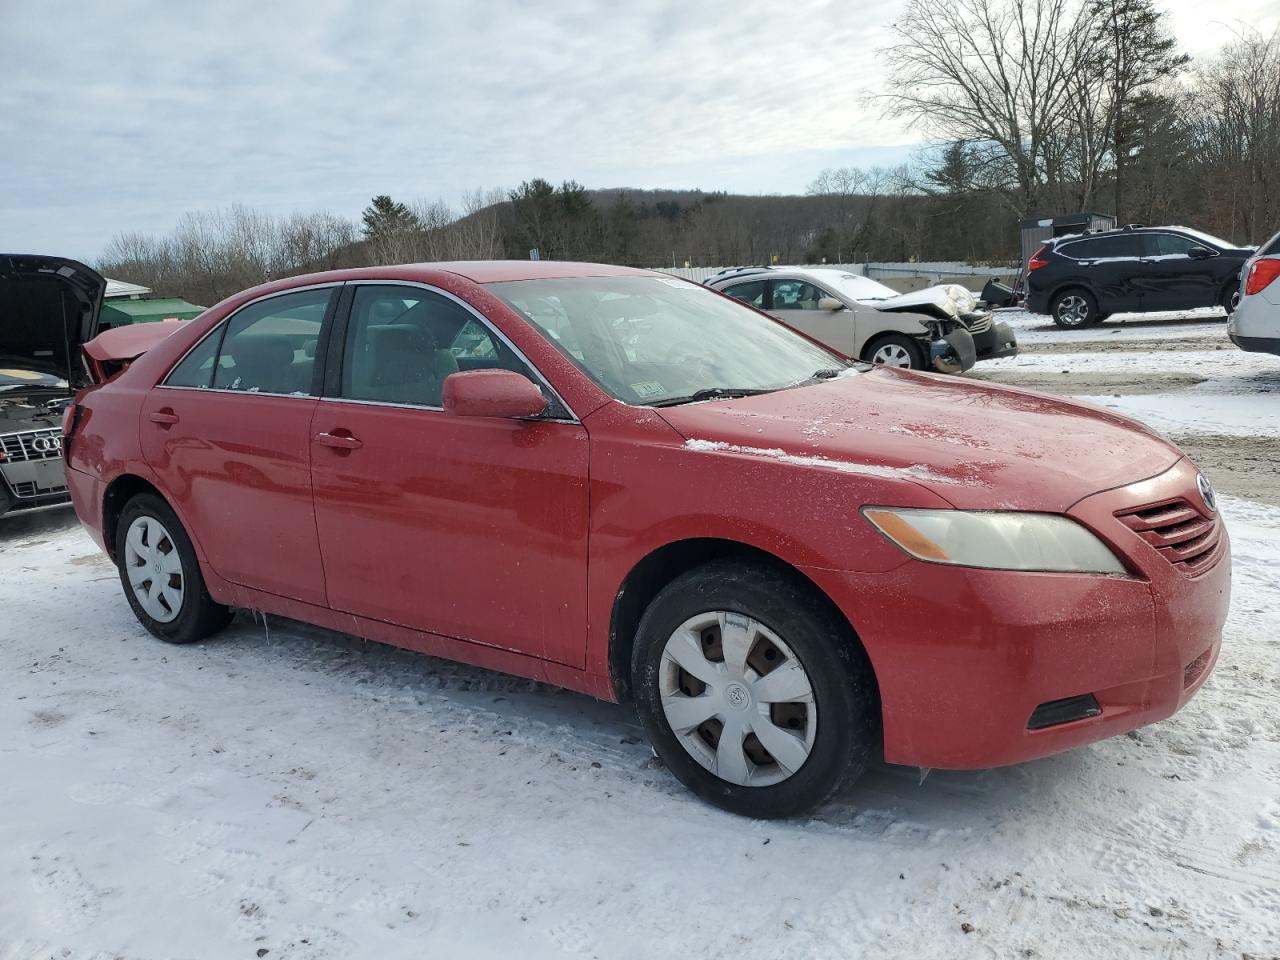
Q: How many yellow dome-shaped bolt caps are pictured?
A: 0